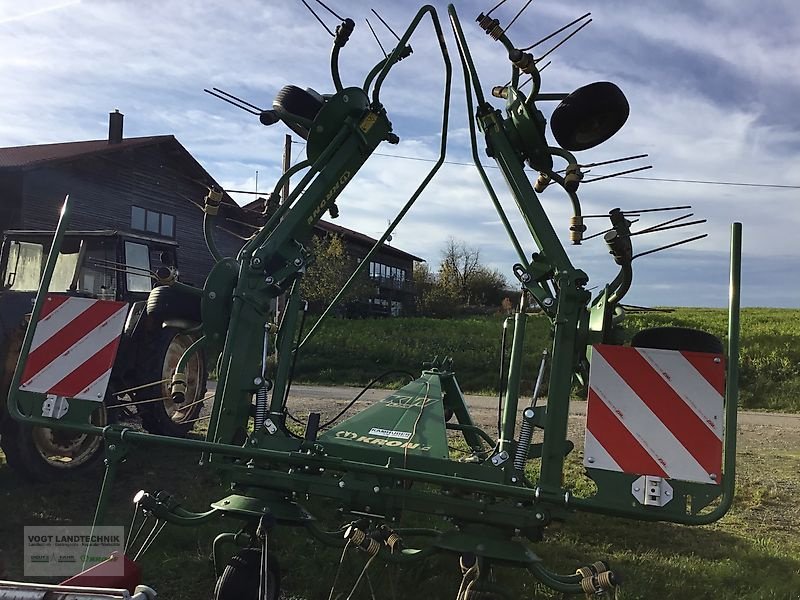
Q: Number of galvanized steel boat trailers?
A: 0